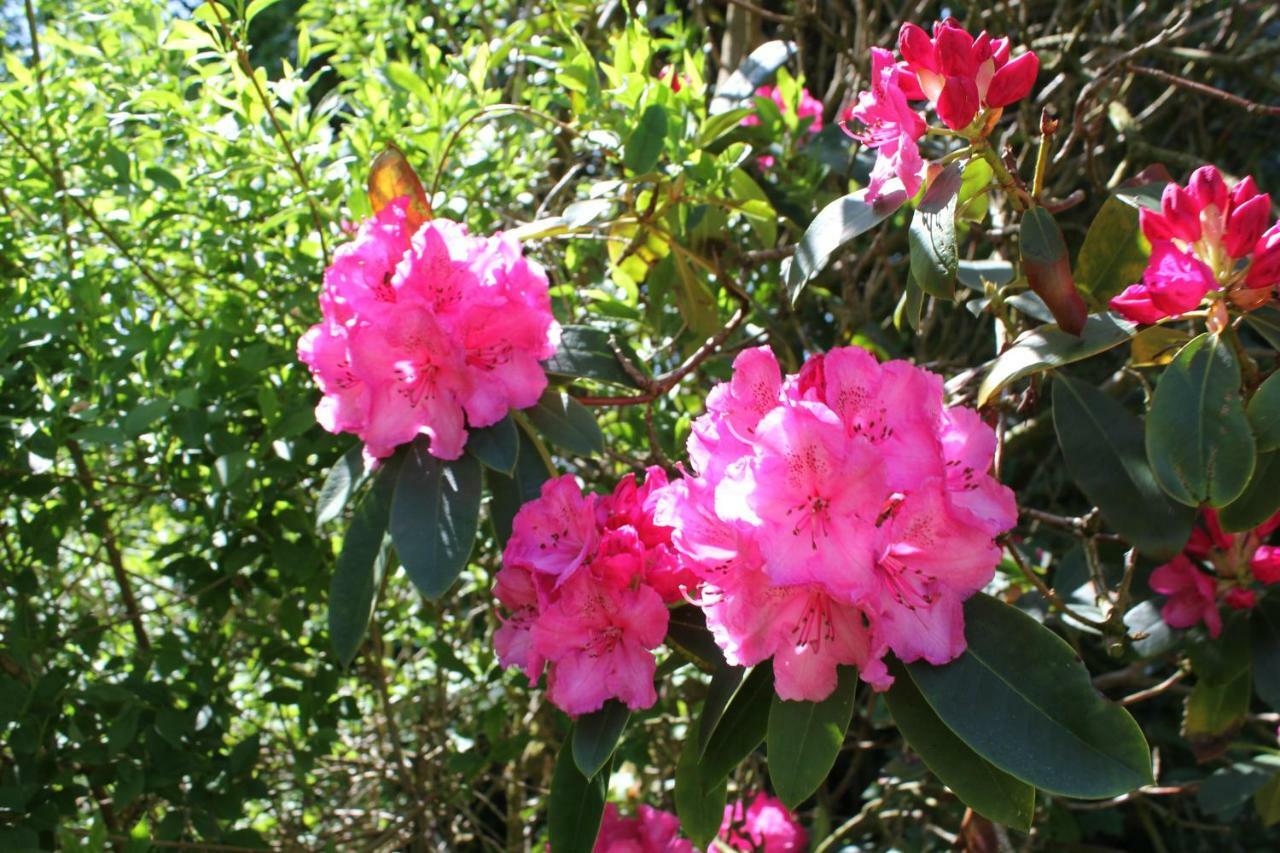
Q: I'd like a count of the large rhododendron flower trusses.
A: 3